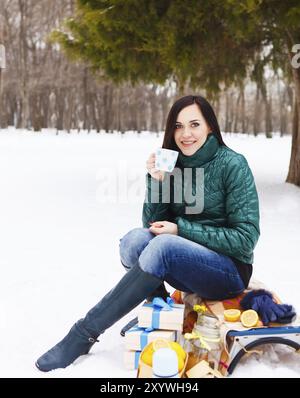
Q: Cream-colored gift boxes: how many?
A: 3